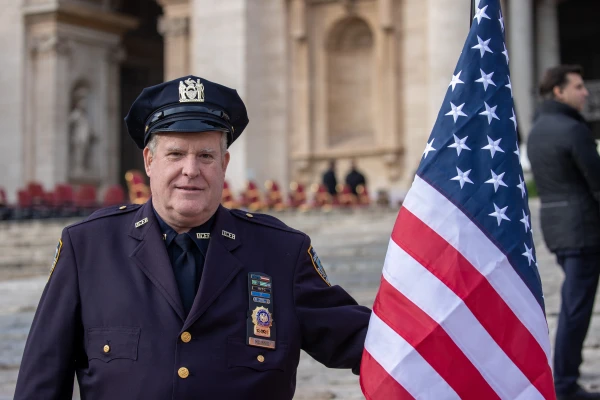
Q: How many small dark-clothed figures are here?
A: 2